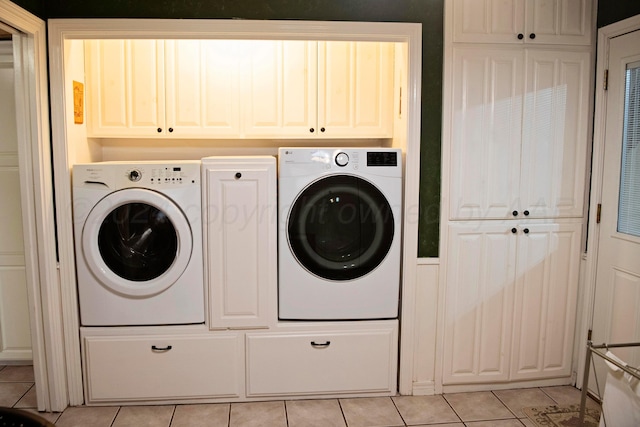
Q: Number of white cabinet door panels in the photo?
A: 11